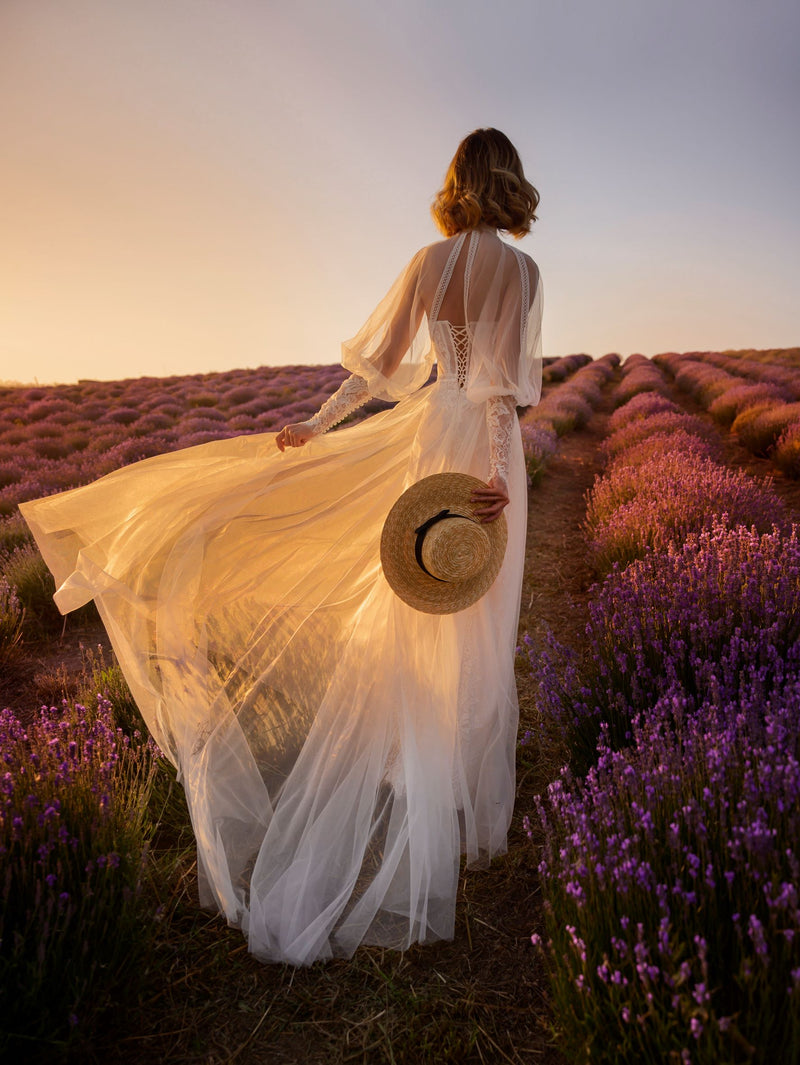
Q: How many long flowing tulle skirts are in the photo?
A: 1